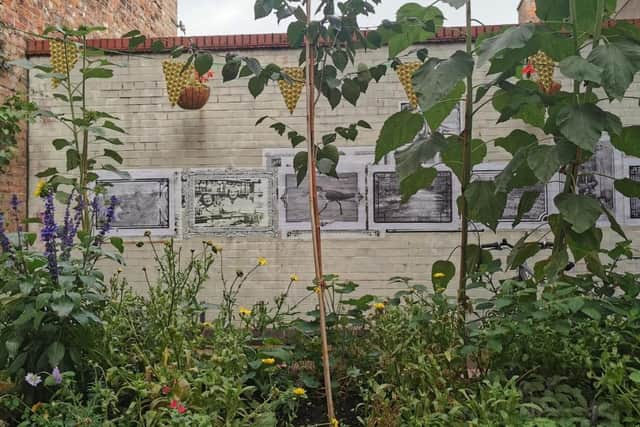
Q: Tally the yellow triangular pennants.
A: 5